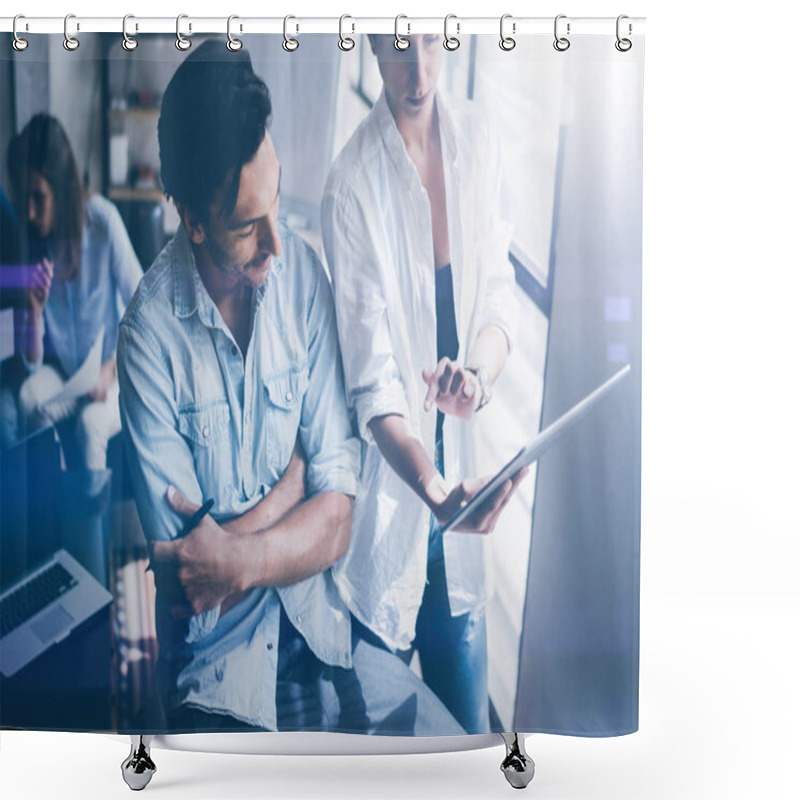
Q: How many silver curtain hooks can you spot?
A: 12